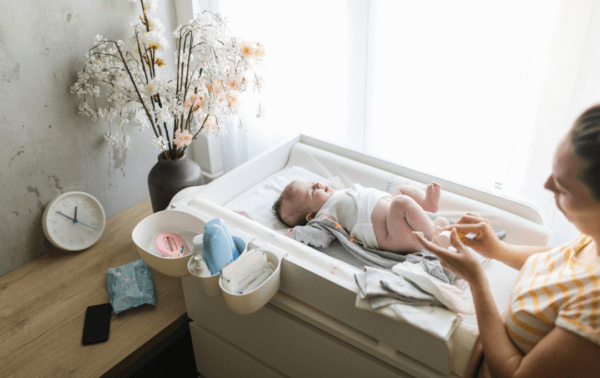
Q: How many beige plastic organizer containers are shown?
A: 3